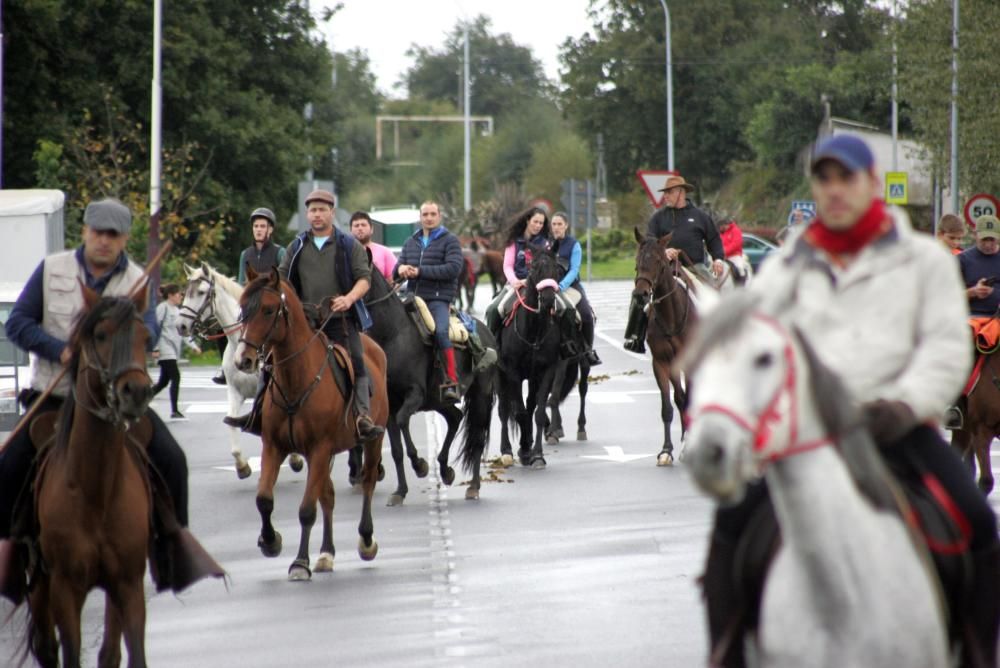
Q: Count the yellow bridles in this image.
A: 0